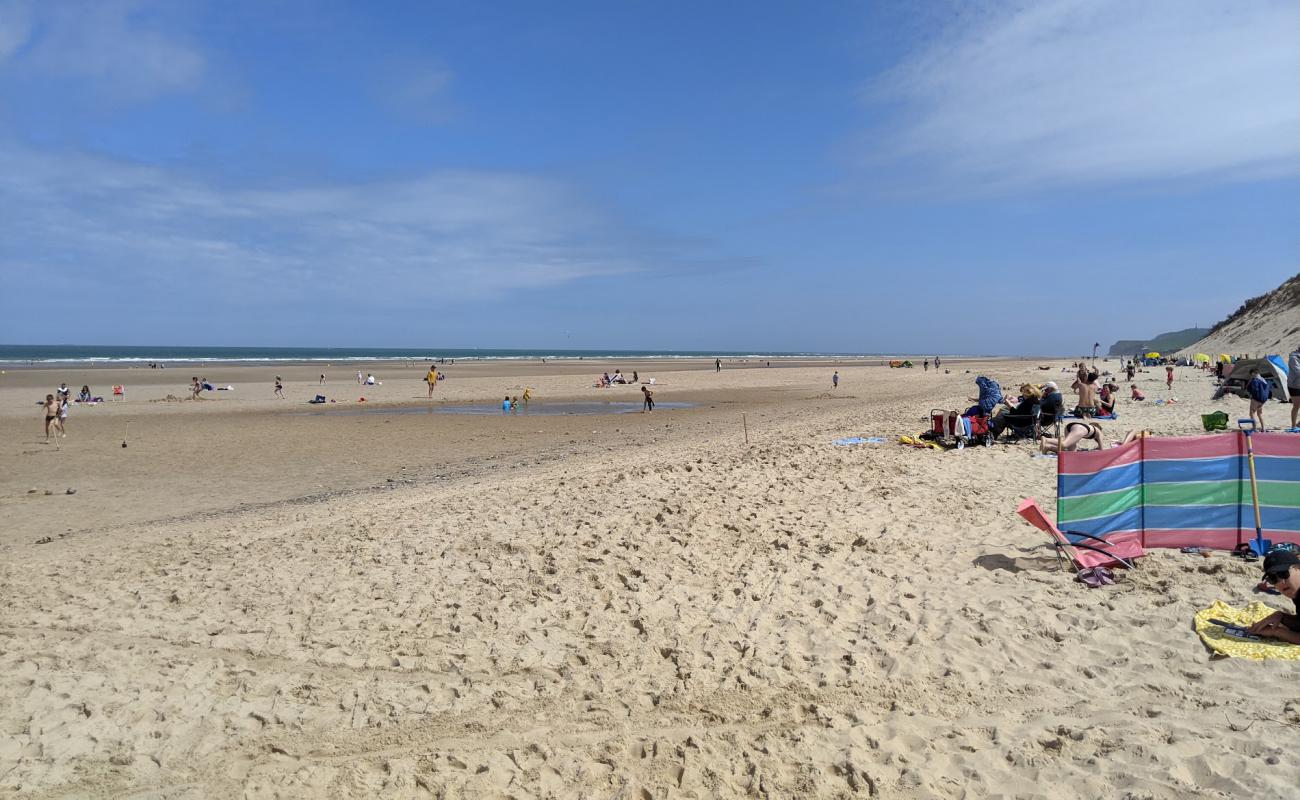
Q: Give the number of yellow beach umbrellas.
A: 3